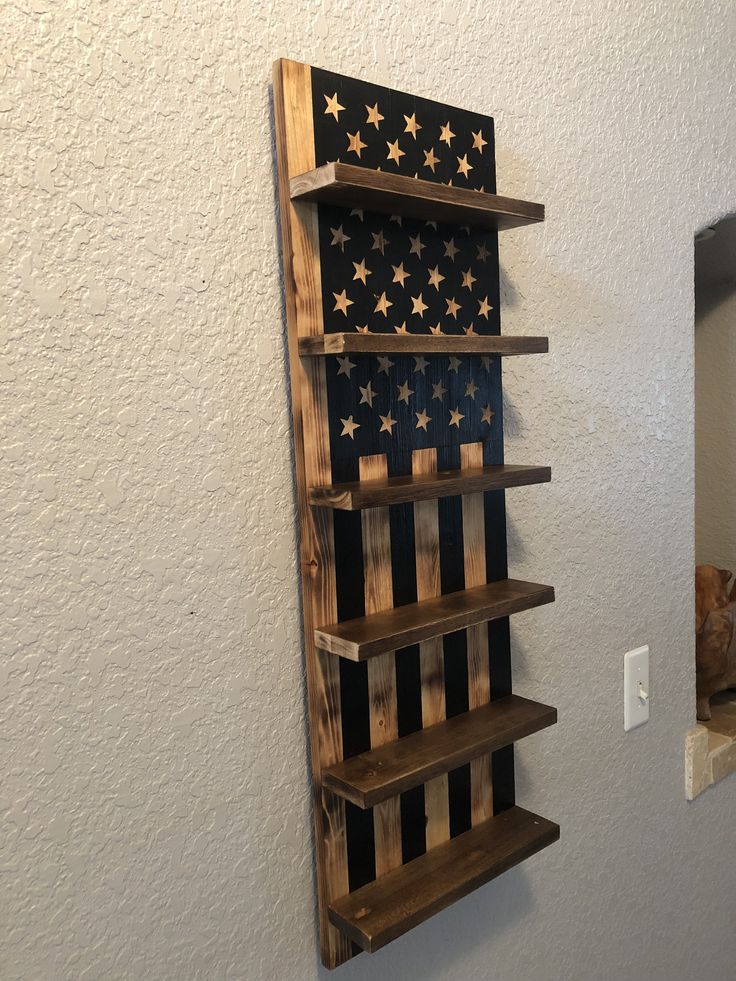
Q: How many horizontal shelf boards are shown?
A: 6